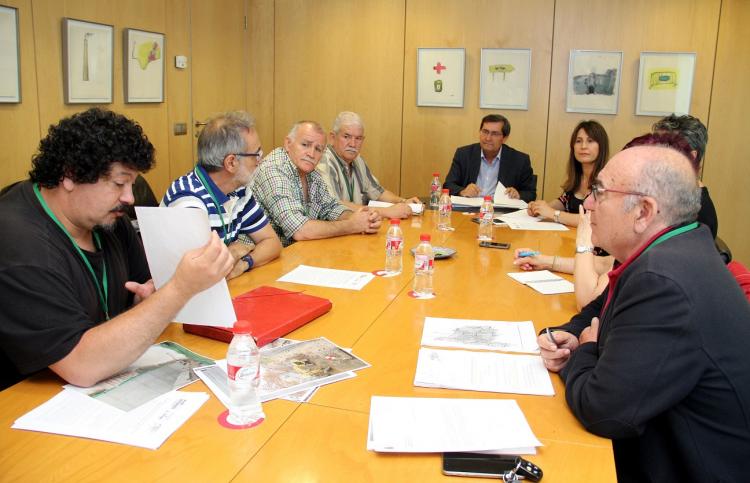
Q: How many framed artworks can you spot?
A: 7